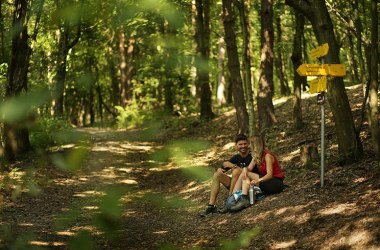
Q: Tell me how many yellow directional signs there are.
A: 3